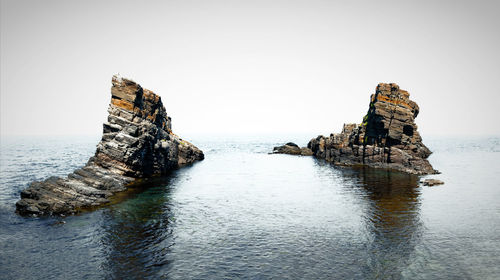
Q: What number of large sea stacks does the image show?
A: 2